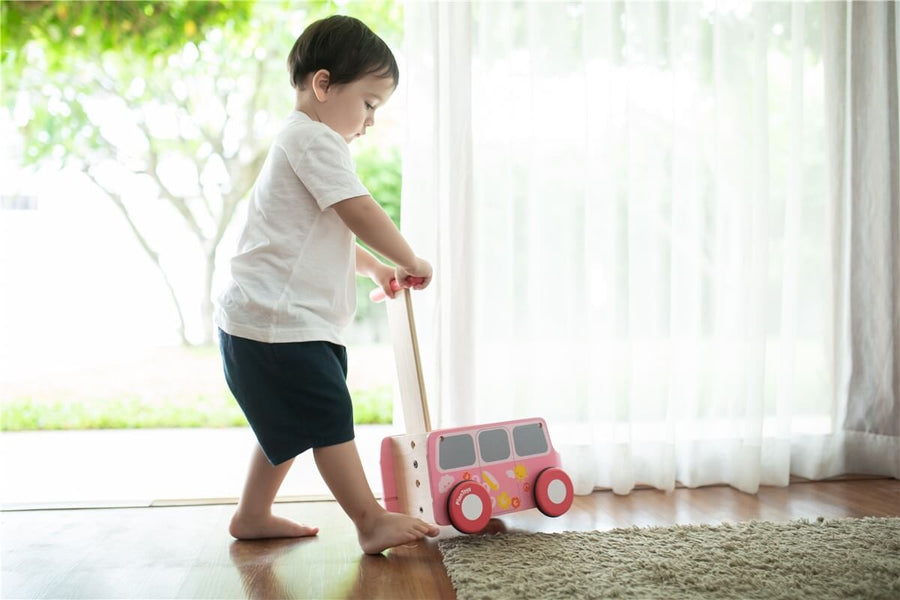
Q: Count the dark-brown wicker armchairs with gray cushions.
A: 0